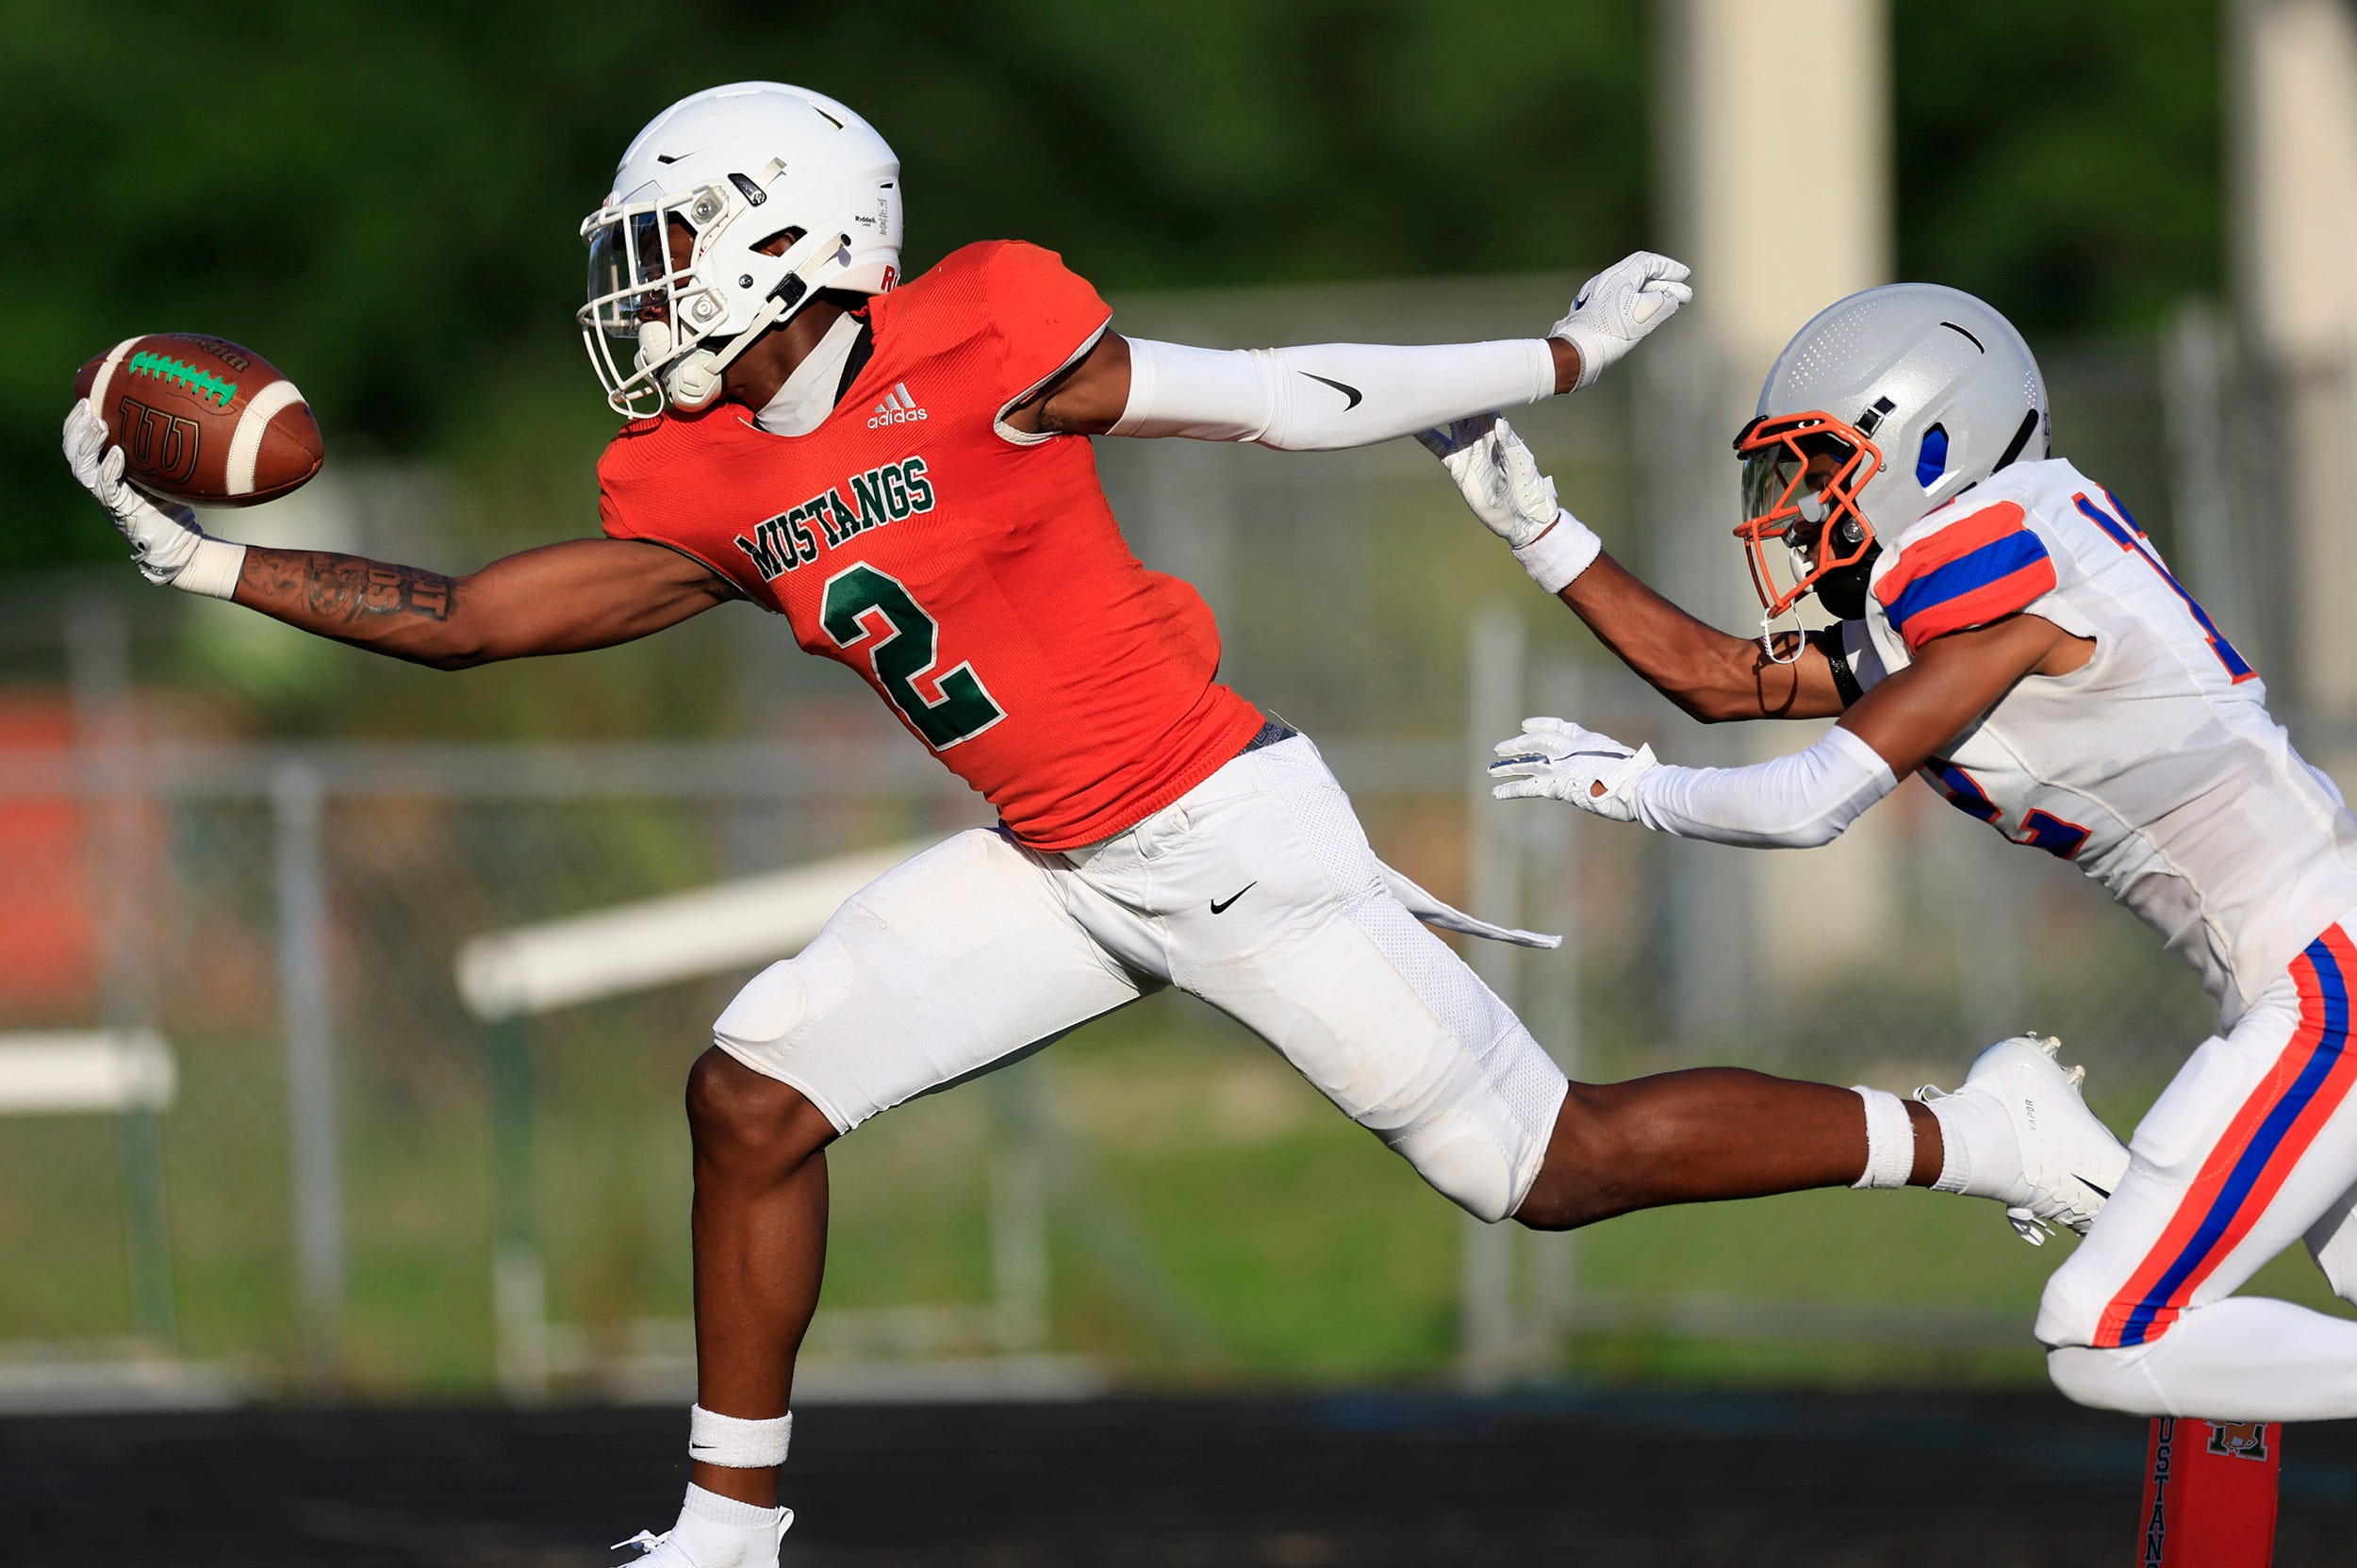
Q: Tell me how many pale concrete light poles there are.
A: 2